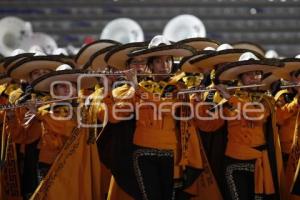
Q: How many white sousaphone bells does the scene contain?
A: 4